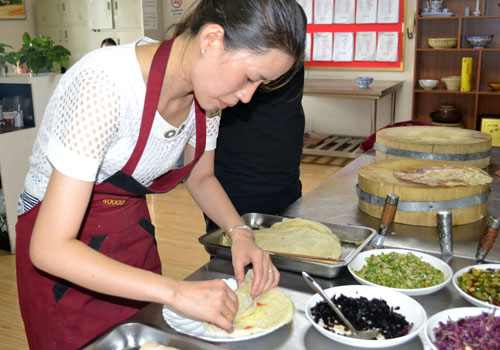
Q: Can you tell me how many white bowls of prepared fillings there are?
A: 4